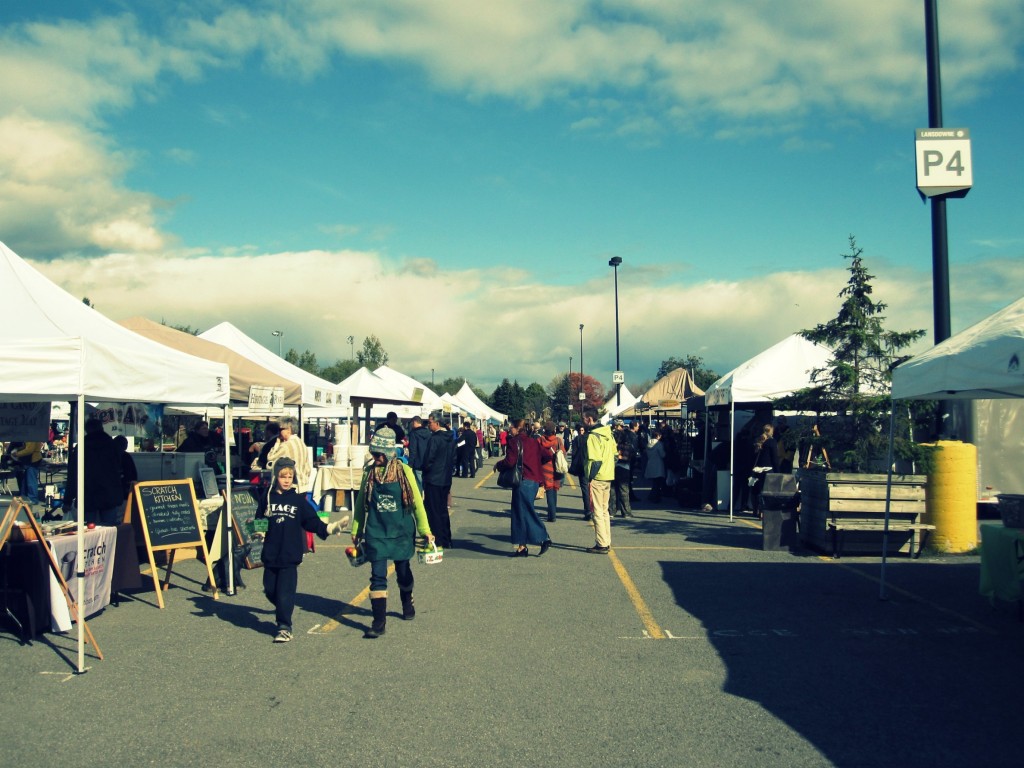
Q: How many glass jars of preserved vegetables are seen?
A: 0